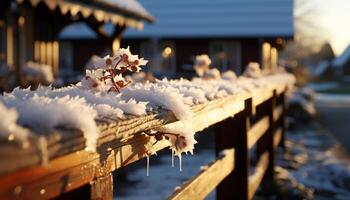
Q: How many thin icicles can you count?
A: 3